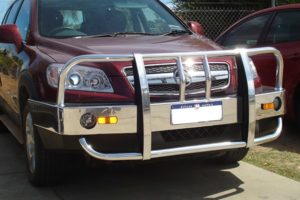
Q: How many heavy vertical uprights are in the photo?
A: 2